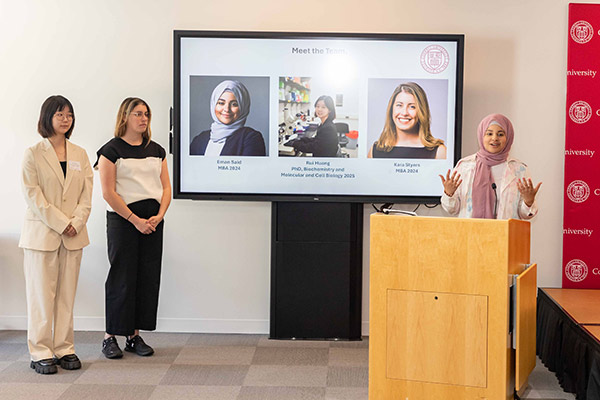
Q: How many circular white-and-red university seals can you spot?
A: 5